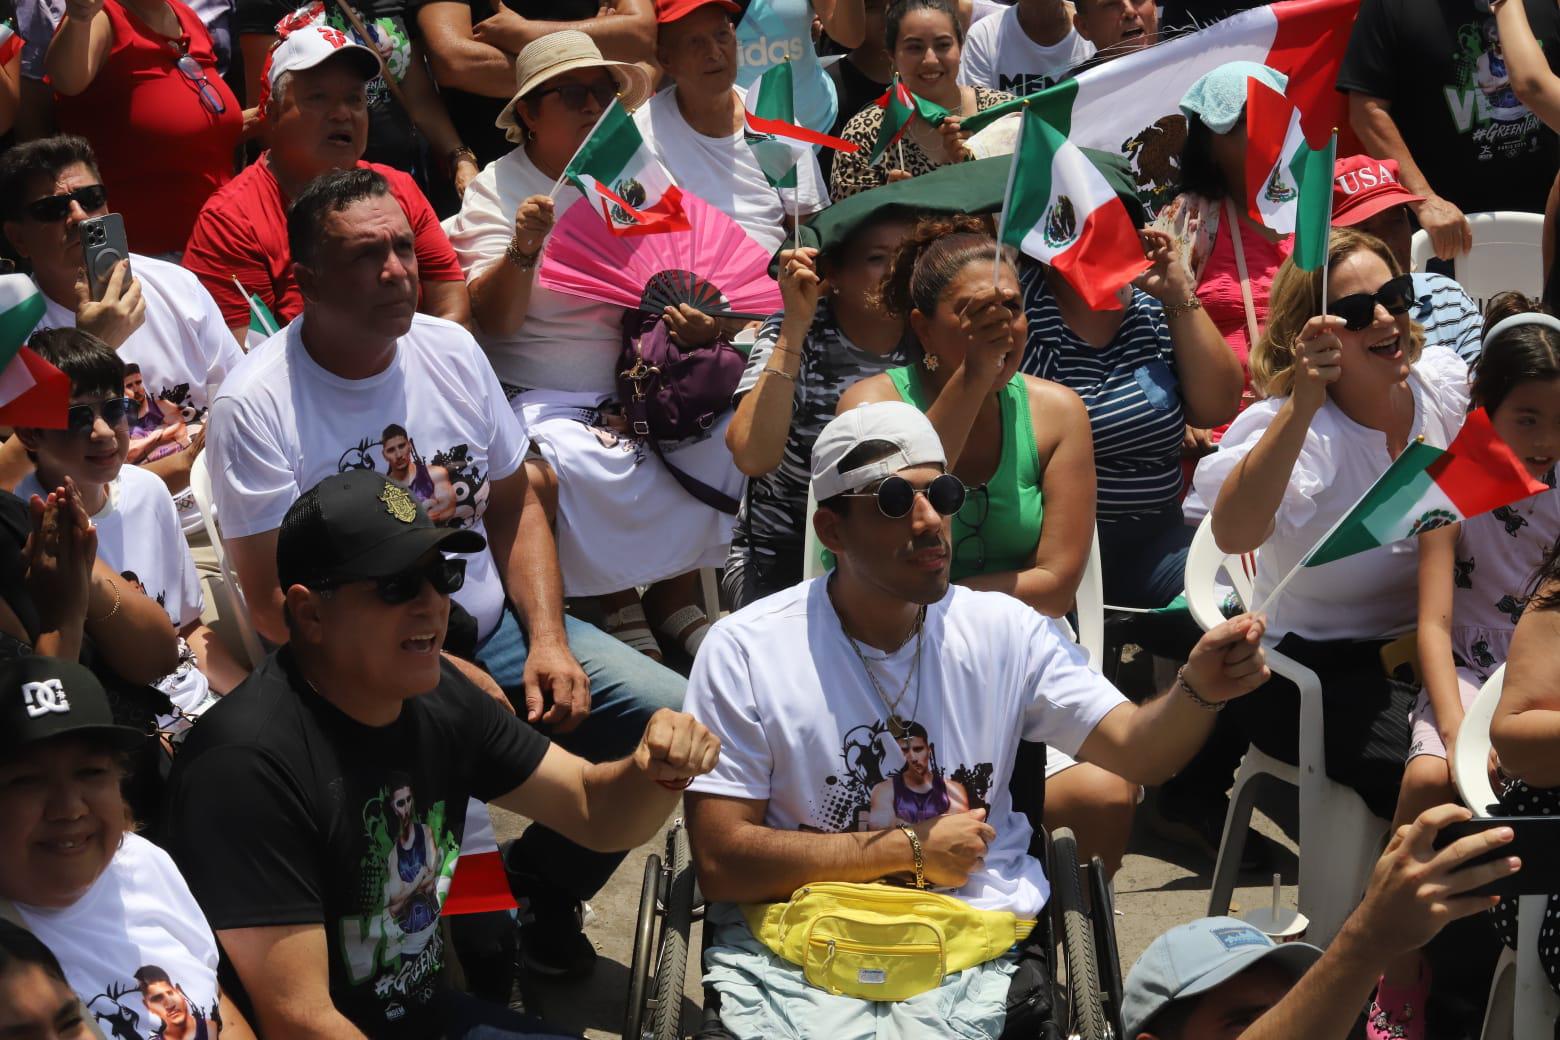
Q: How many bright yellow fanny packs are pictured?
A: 1